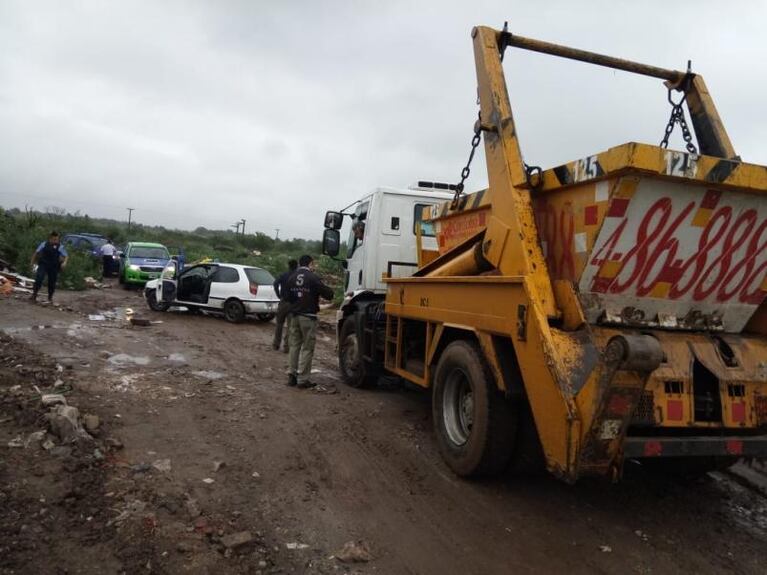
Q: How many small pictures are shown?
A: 0